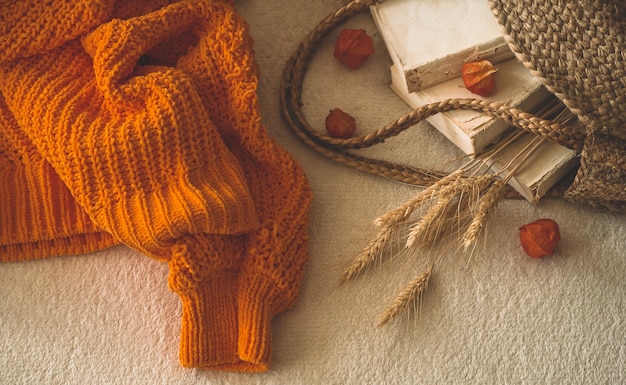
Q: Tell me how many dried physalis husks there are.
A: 4